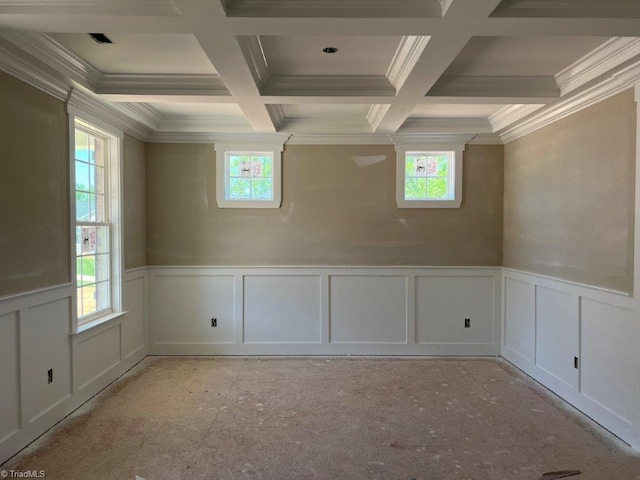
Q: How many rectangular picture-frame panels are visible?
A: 11